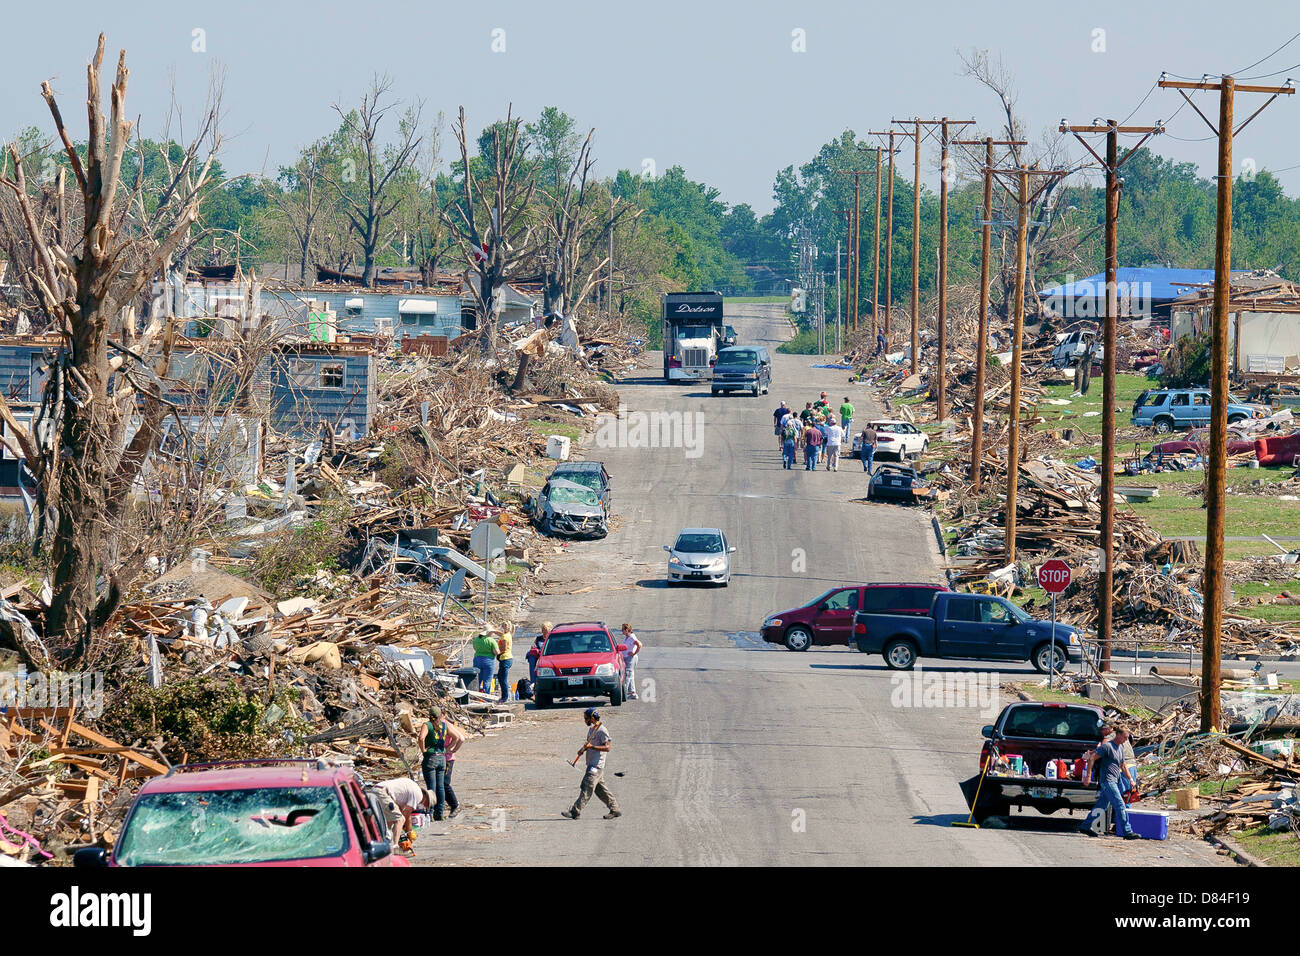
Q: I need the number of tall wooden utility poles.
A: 10